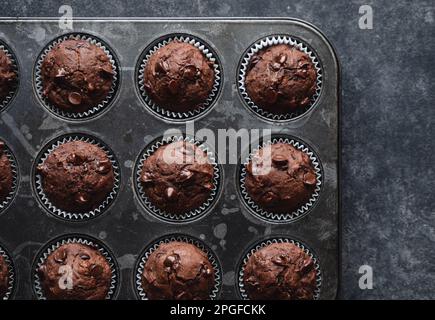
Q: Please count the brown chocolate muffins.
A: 12